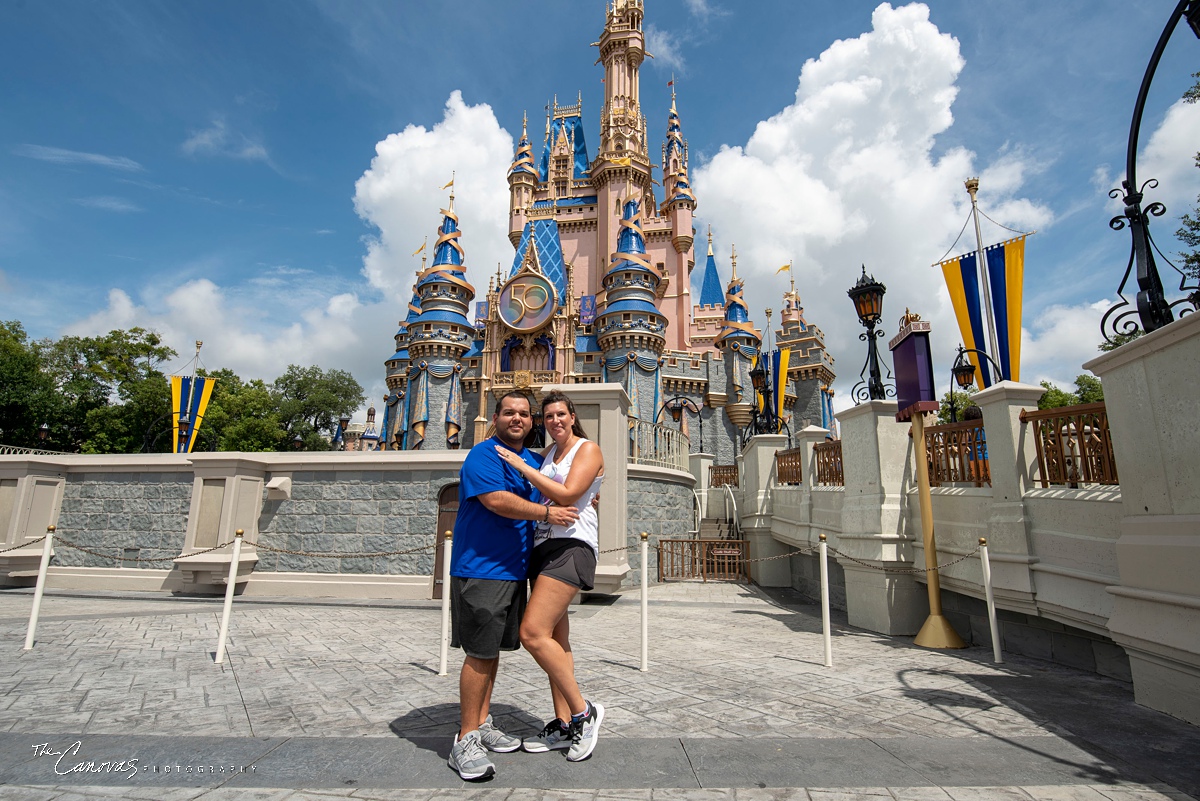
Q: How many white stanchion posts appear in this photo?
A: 6